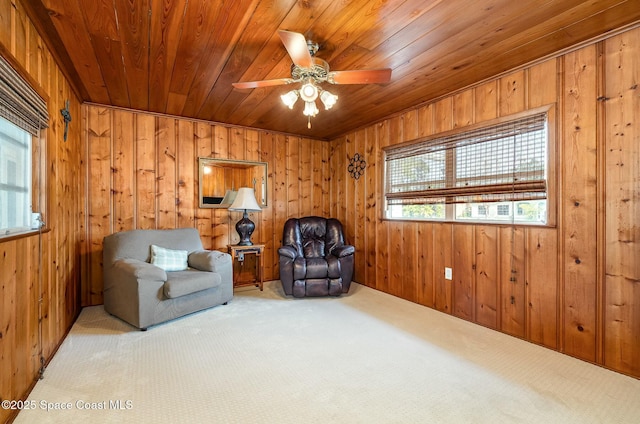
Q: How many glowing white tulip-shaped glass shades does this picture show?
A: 4